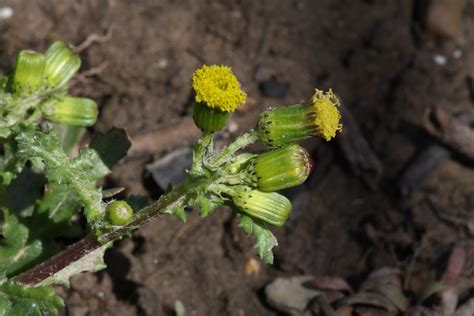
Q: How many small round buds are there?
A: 1